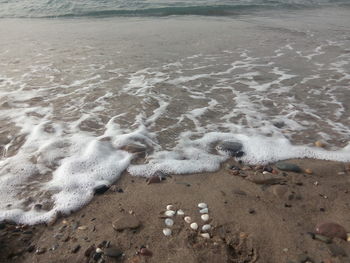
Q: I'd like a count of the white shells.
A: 12